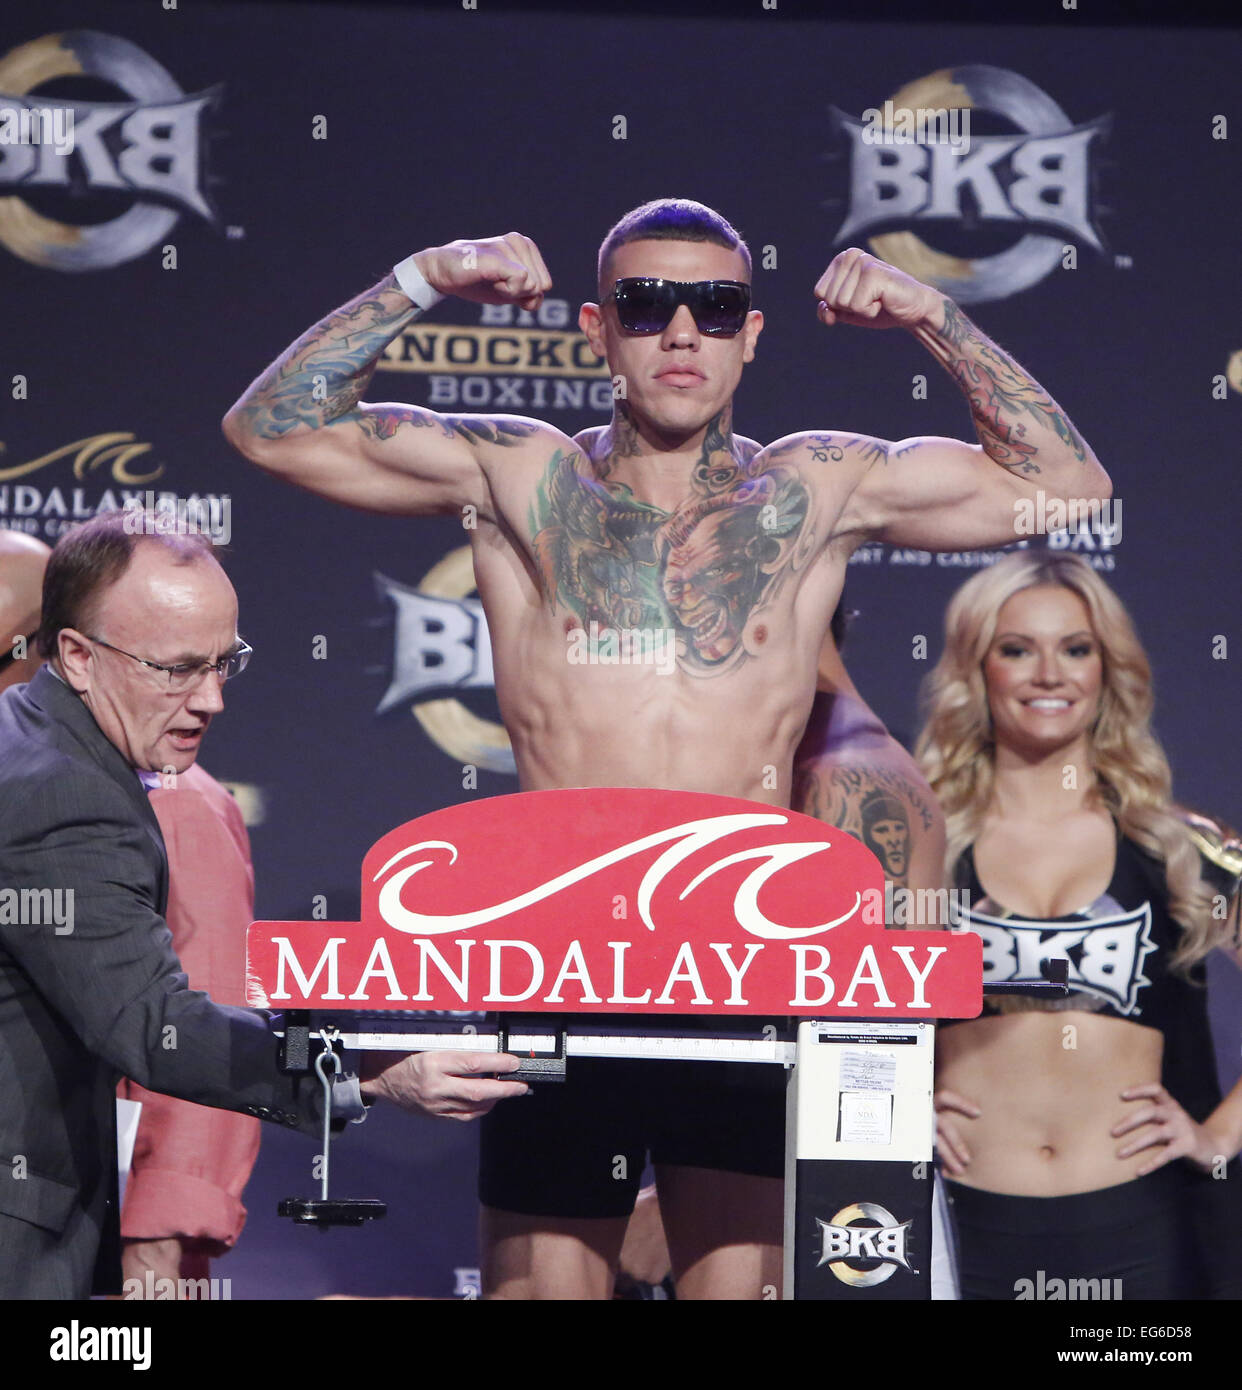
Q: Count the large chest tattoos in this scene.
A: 2